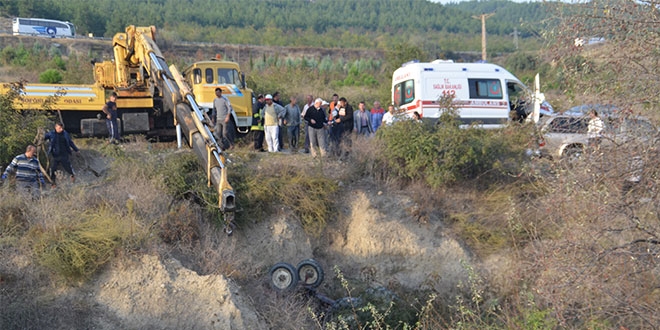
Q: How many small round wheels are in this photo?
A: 2